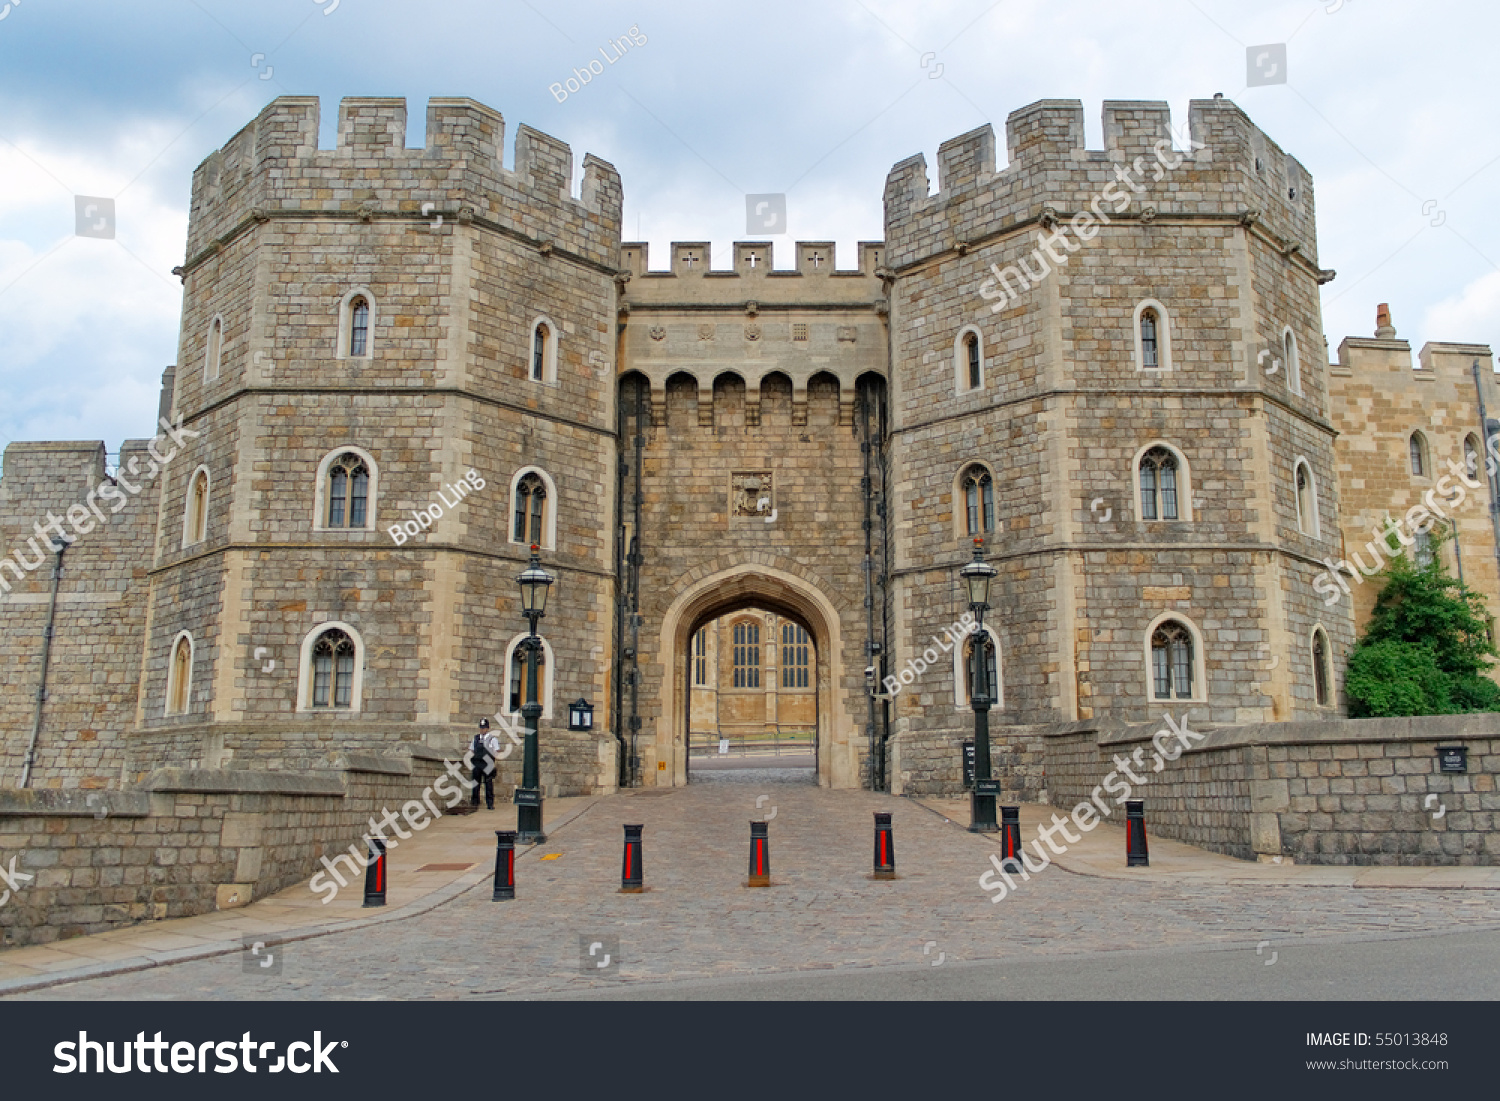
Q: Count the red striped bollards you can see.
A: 7